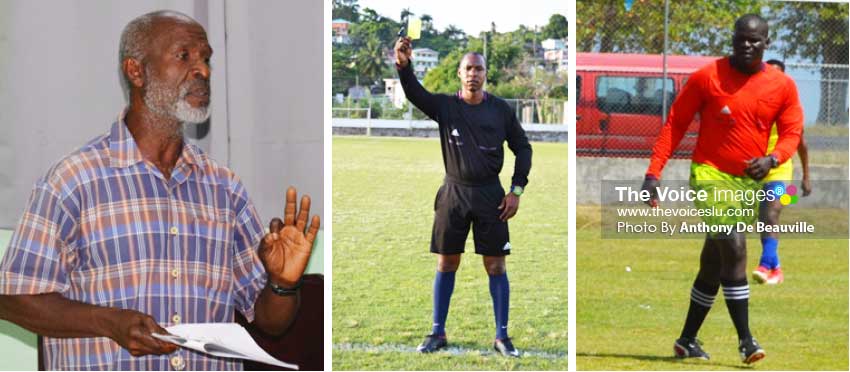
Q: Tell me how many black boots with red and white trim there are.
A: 2